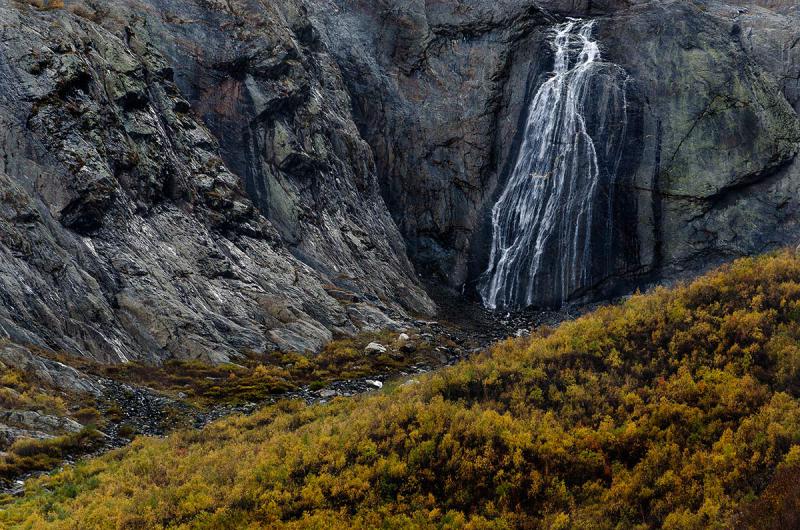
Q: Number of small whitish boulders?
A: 3